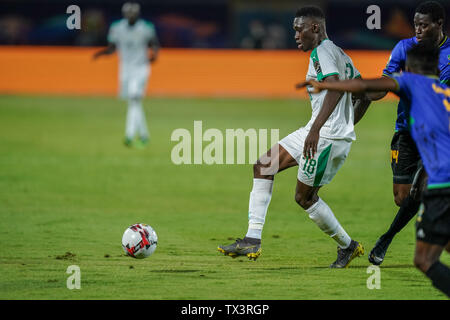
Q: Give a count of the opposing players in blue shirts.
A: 2